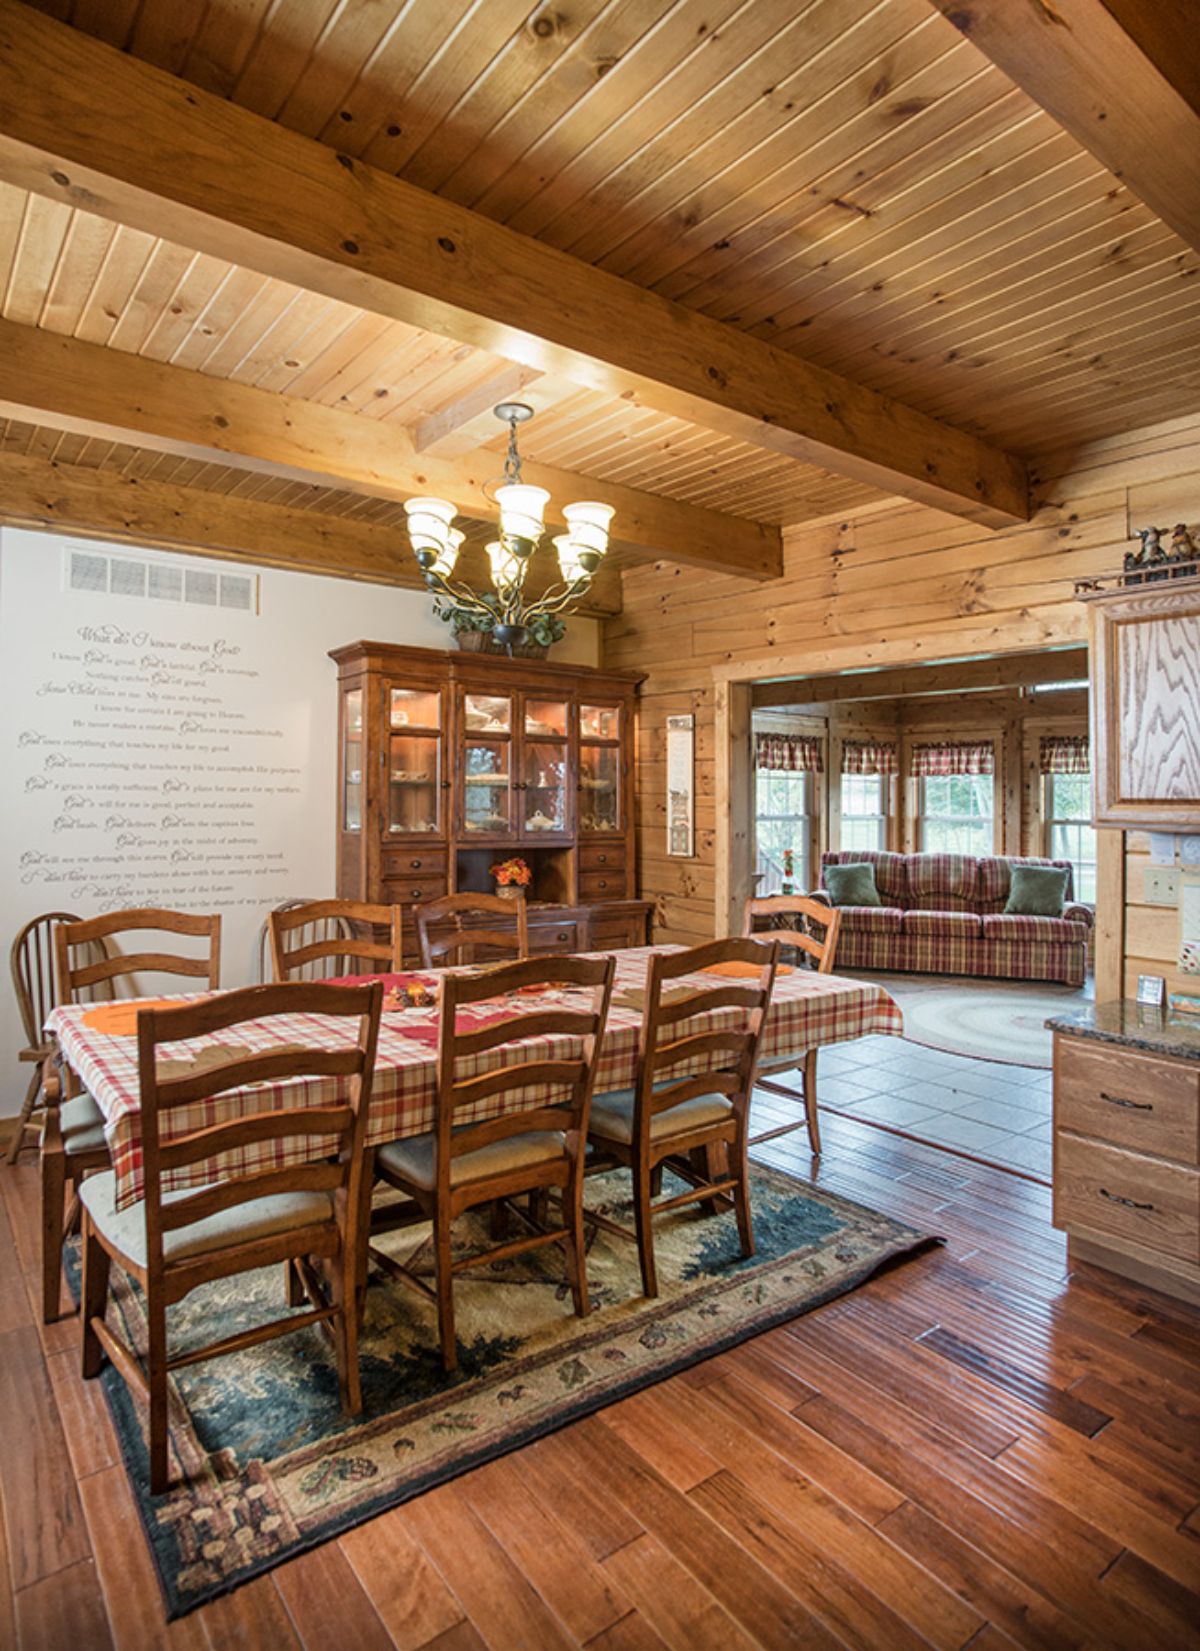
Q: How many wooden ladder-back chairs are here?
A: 7